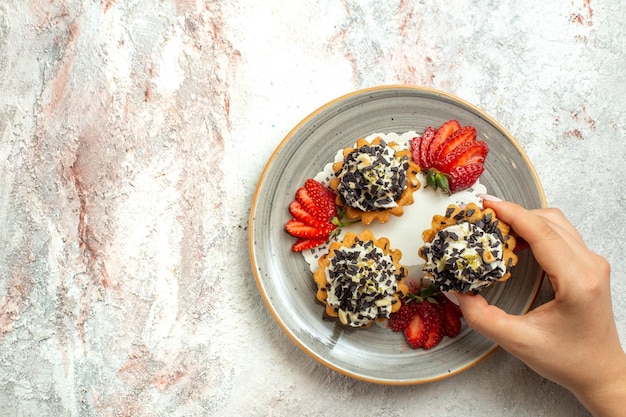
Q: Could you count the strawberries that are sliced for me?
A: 3